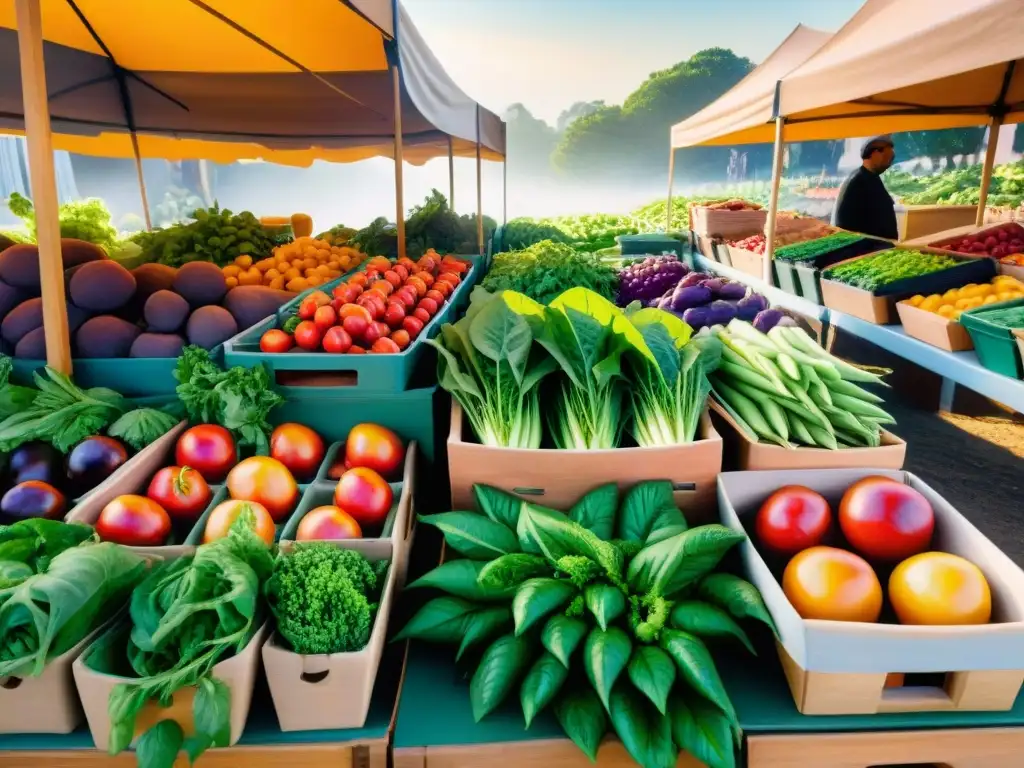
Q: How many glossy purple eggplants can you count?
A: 3